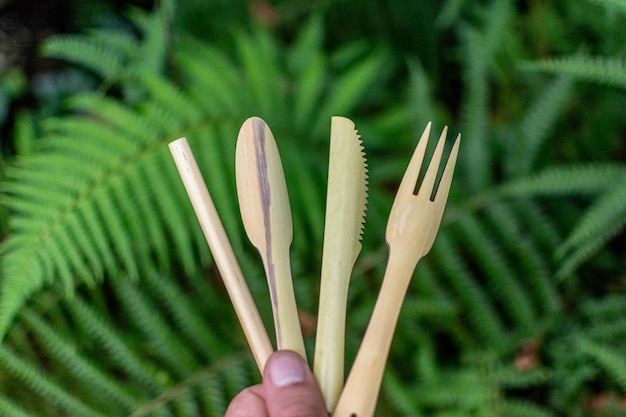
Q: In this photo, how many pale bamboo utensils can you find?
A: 4